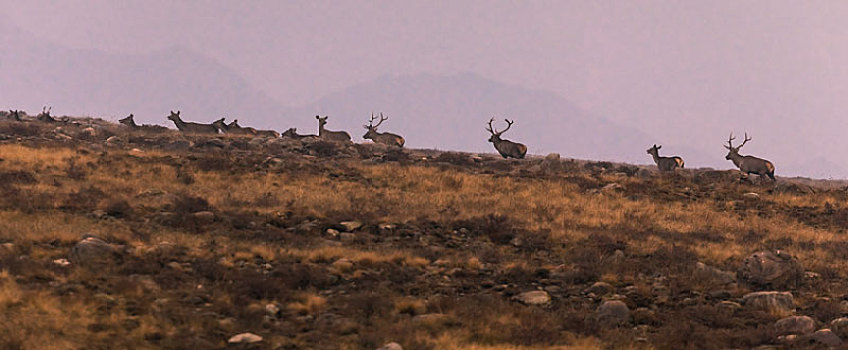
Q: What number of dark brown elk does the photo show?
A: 12